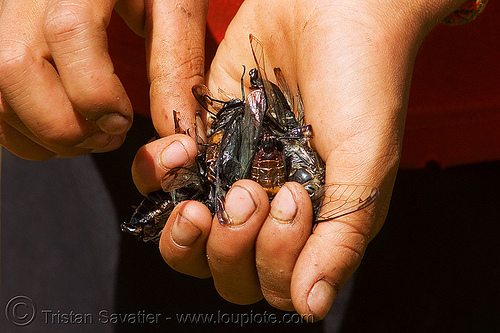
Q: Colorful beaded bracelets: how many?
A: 1